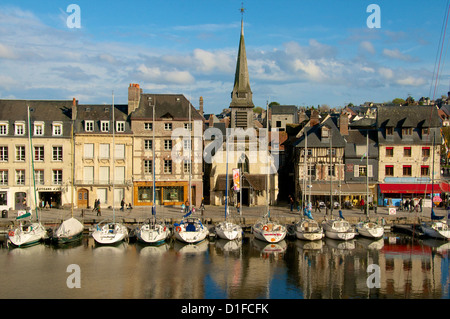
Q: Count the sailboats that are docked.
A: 11